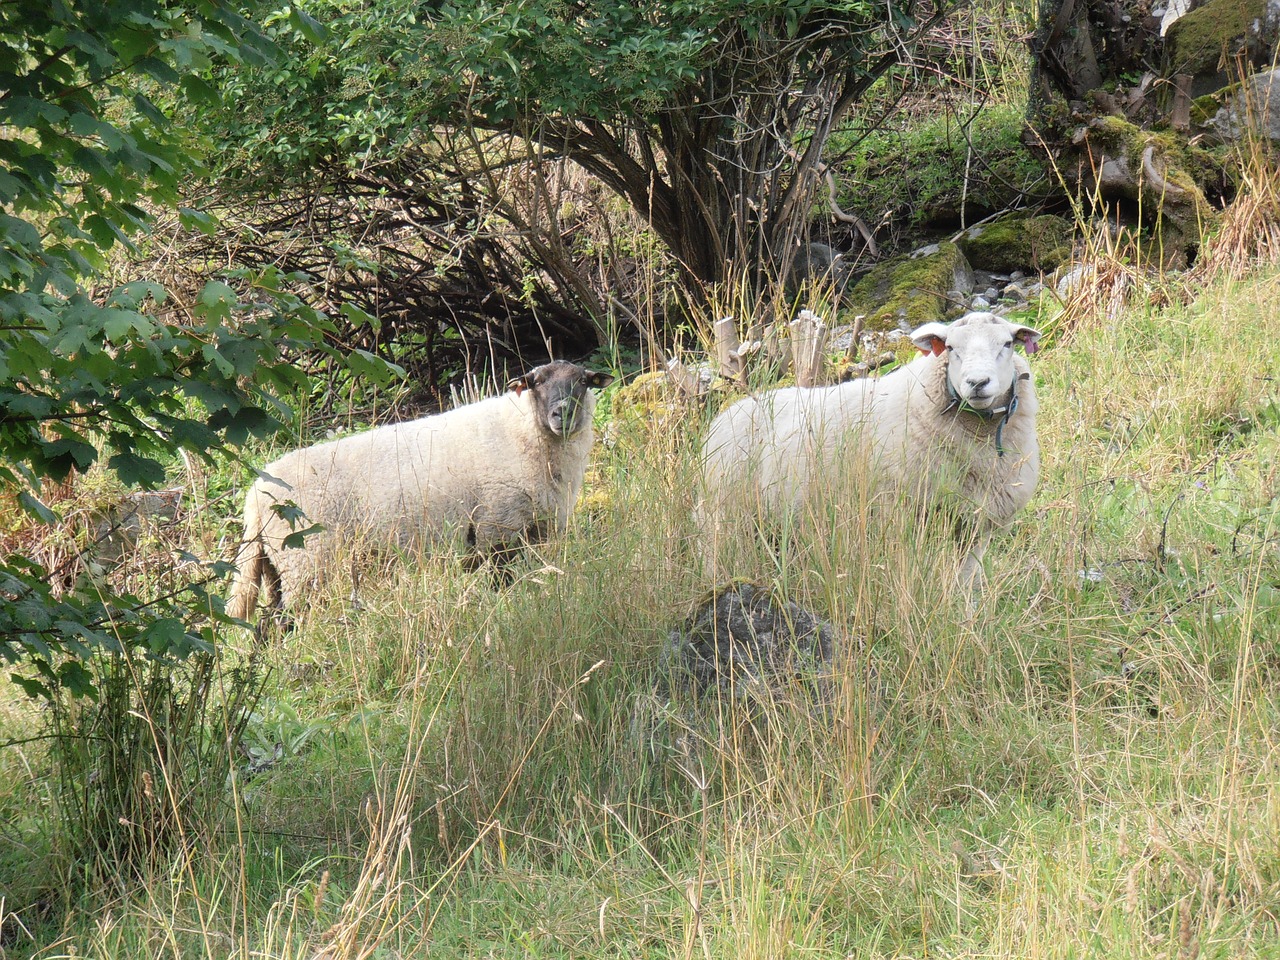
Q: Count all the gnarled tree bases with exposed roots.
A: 1